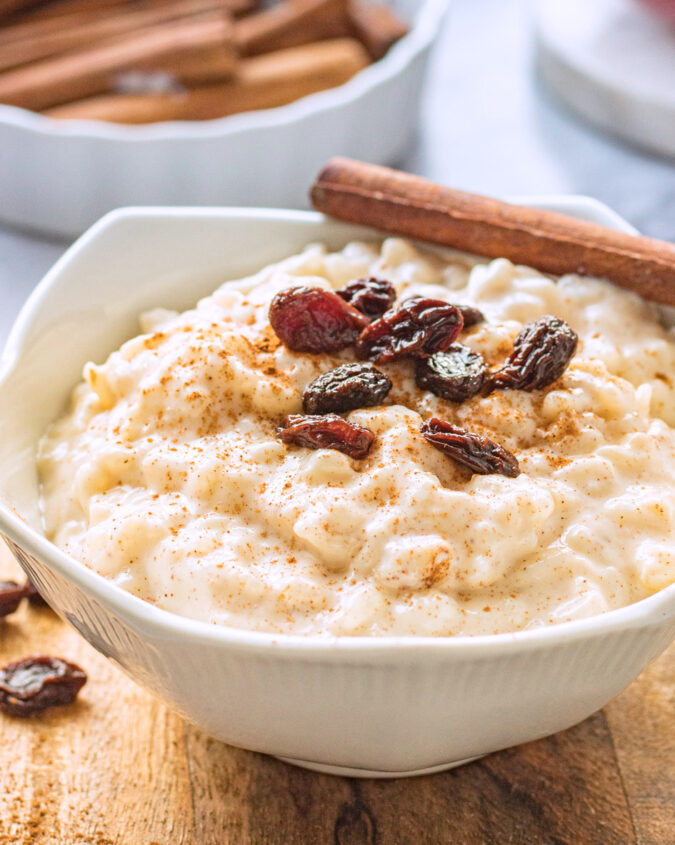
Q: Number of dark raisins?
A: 12